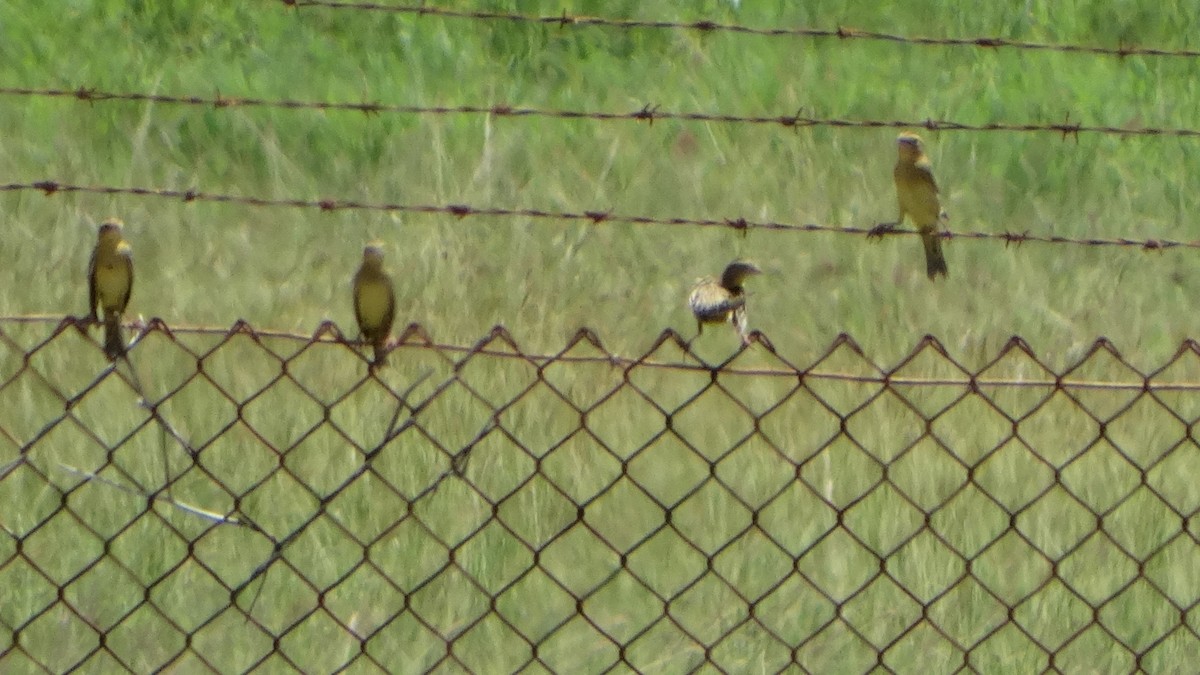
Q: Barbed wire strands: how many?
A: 3